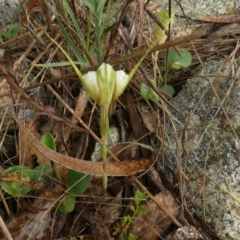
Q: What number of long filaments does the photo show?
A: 2